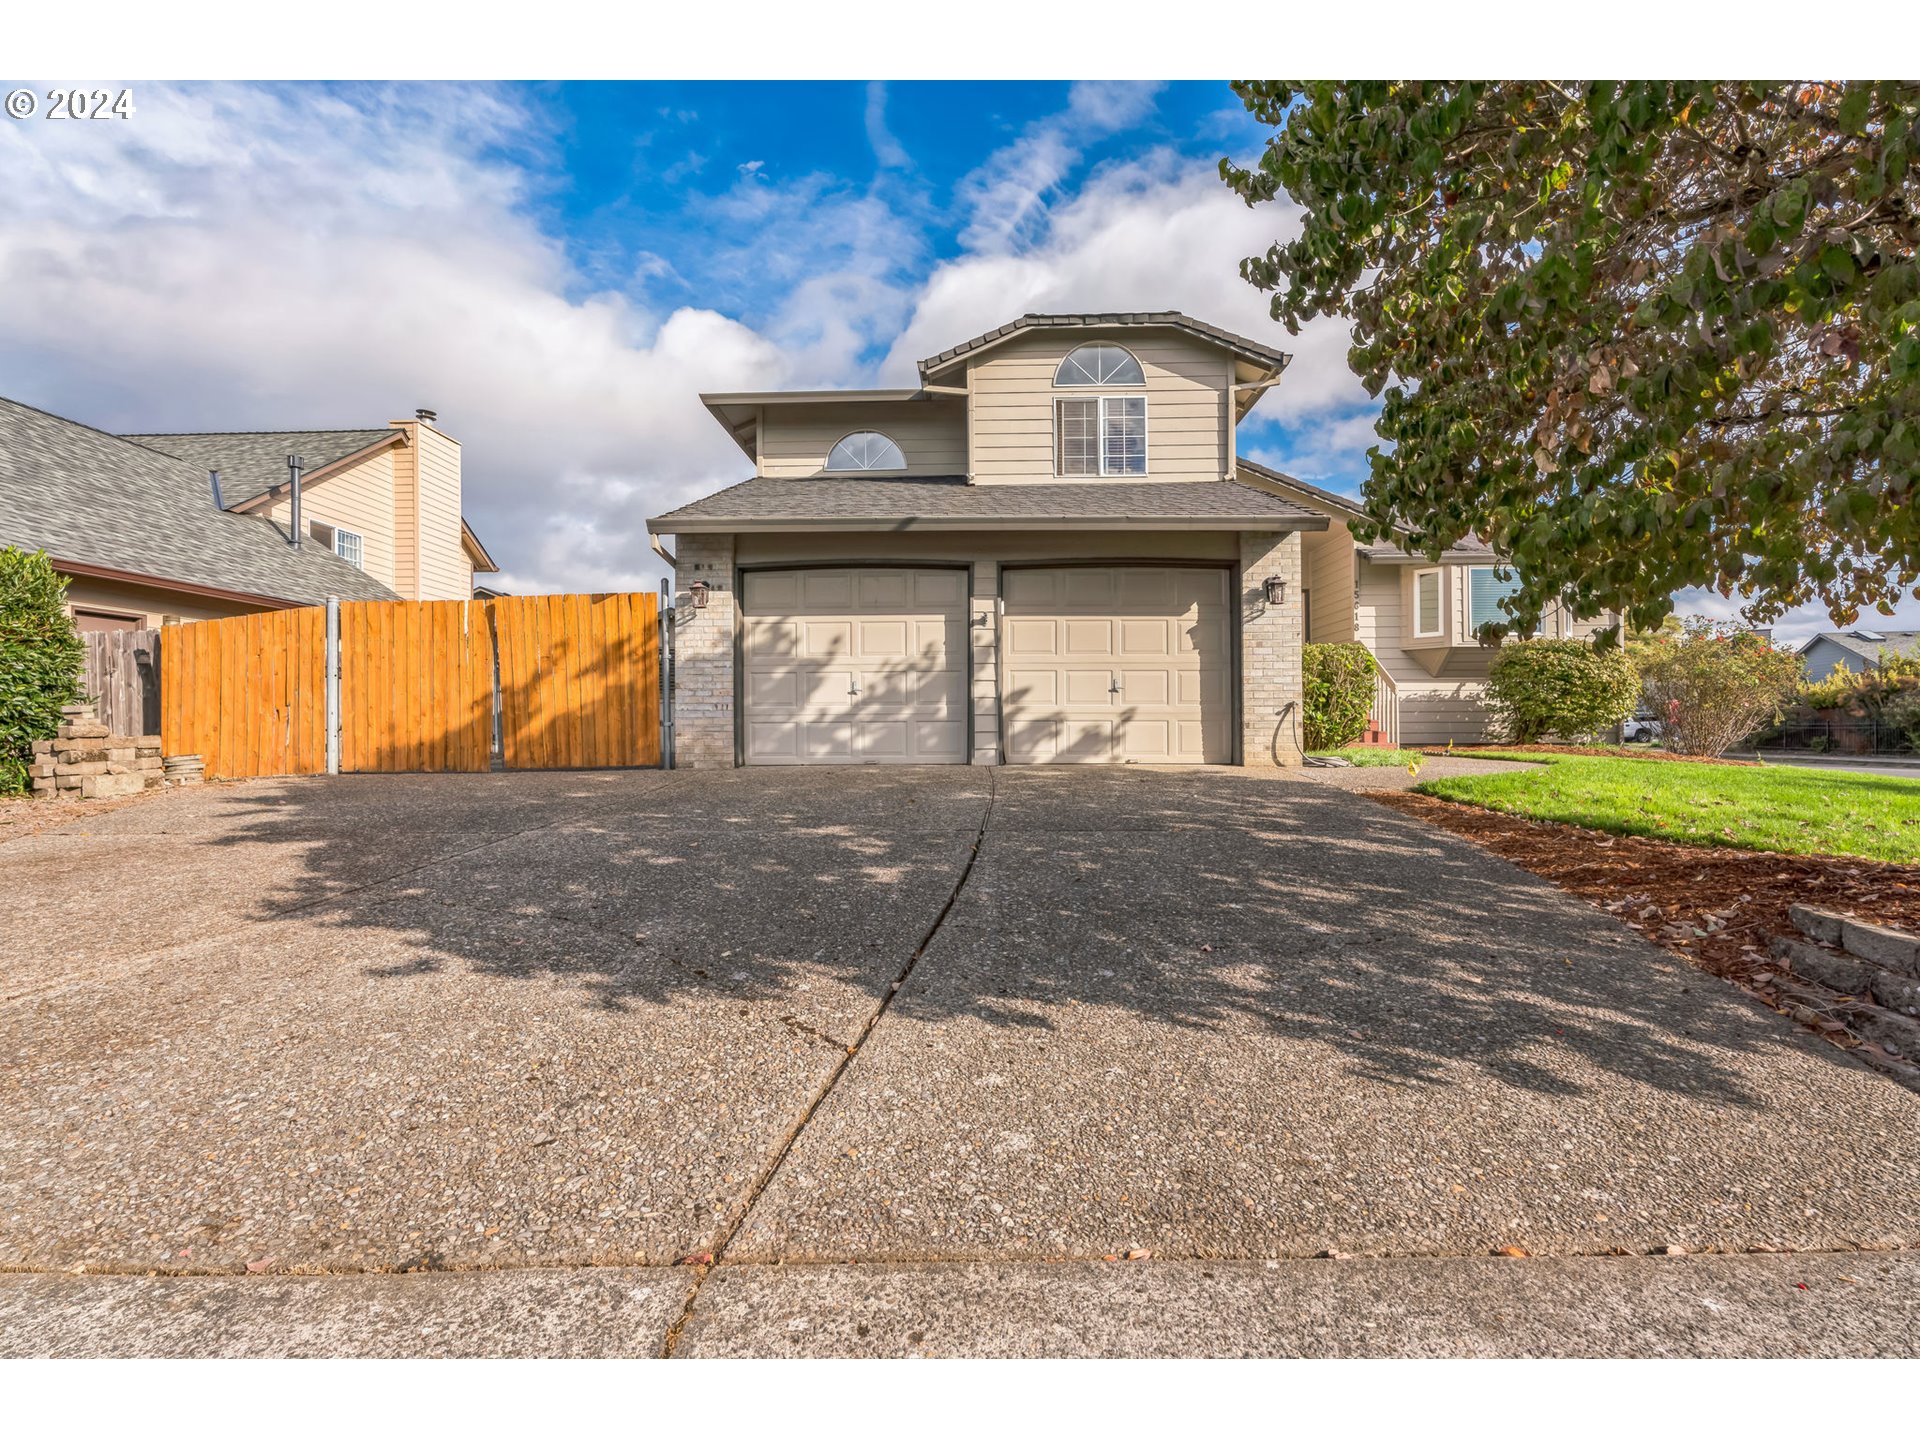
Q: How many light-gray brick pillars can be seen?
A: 2